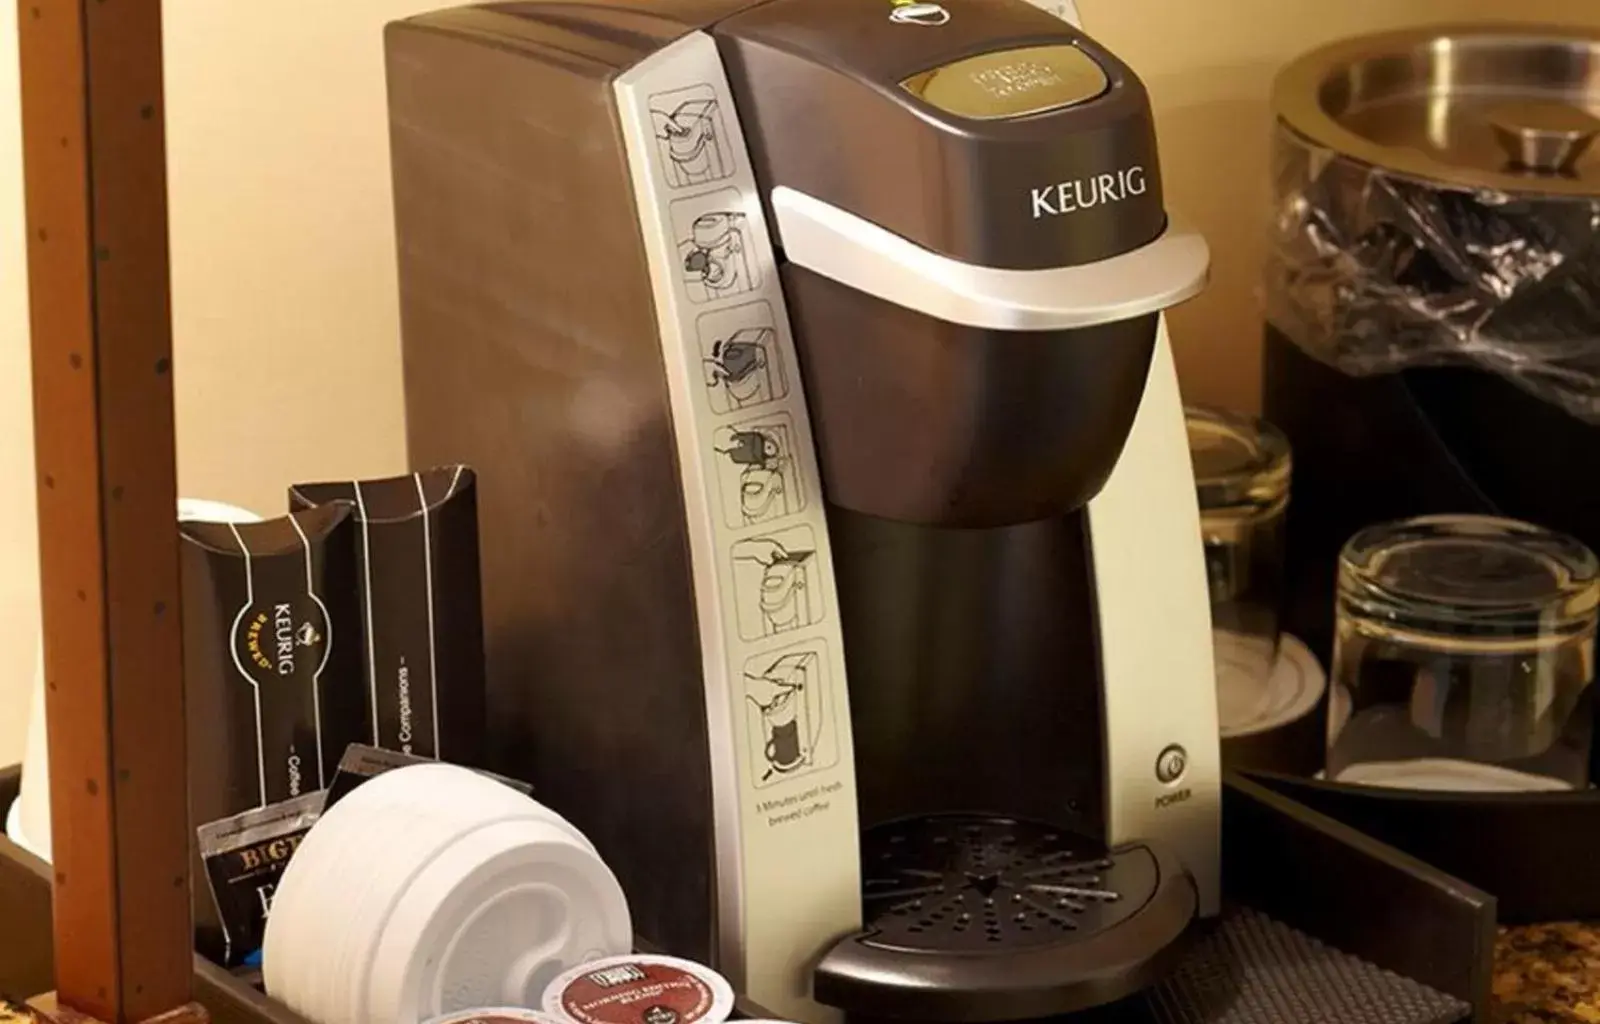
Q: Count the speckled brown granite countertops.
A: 1